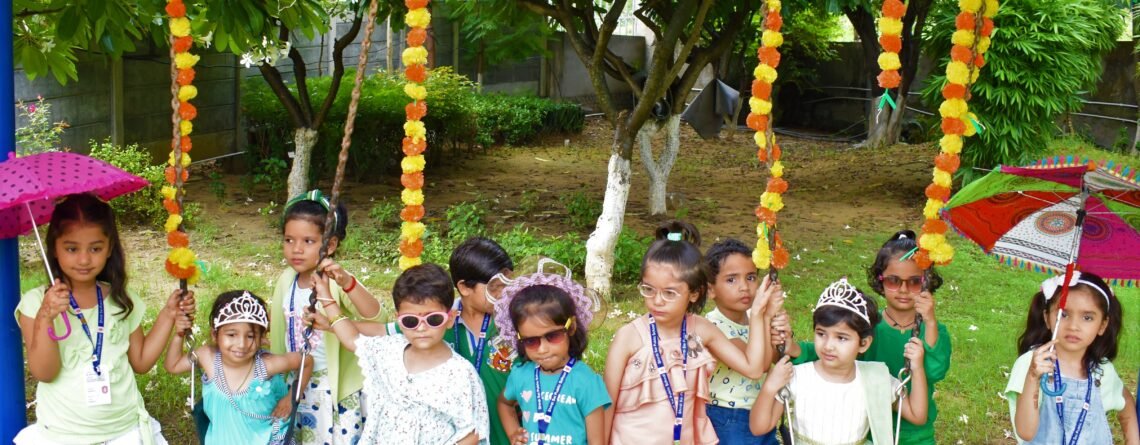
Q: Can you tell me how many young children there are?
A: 11